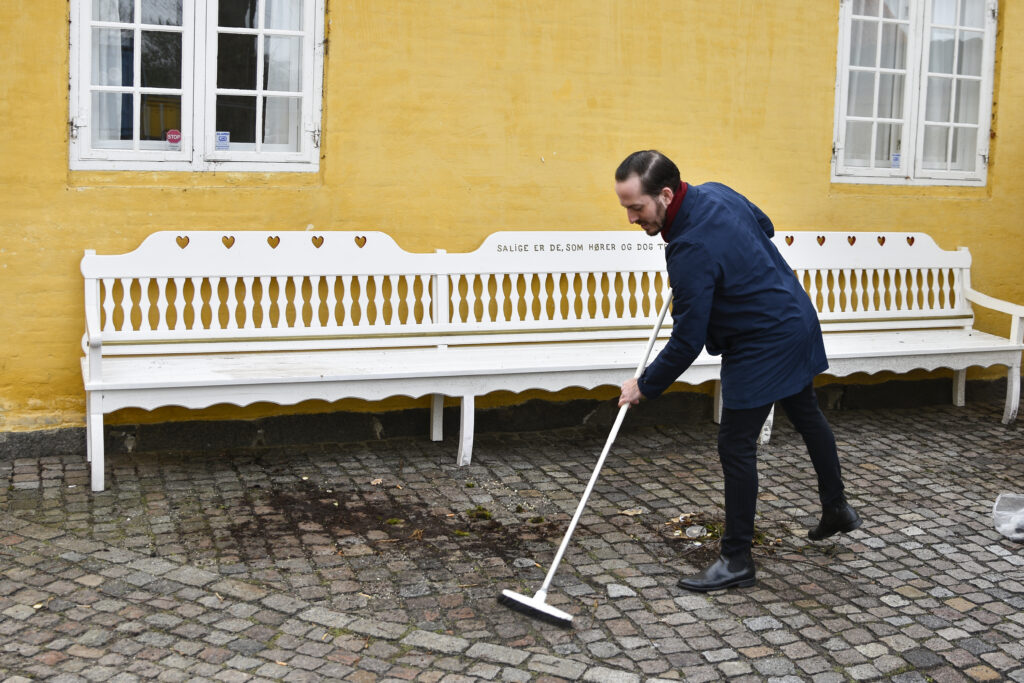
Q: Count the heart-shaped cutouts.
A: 10